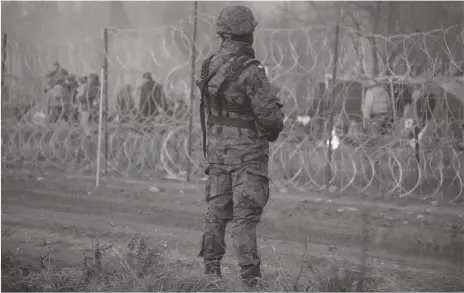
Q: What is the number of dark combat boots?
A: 2